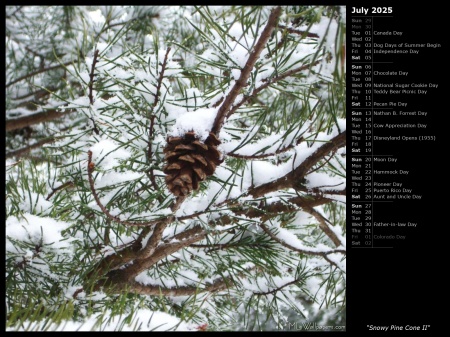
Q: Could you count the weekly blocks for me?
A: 5